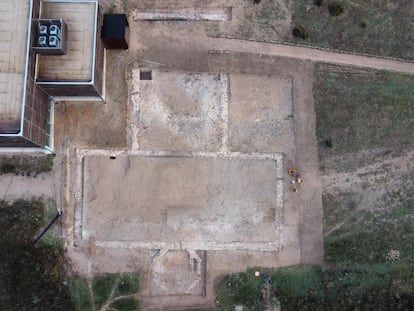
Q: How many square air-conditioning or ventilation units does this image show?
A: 4